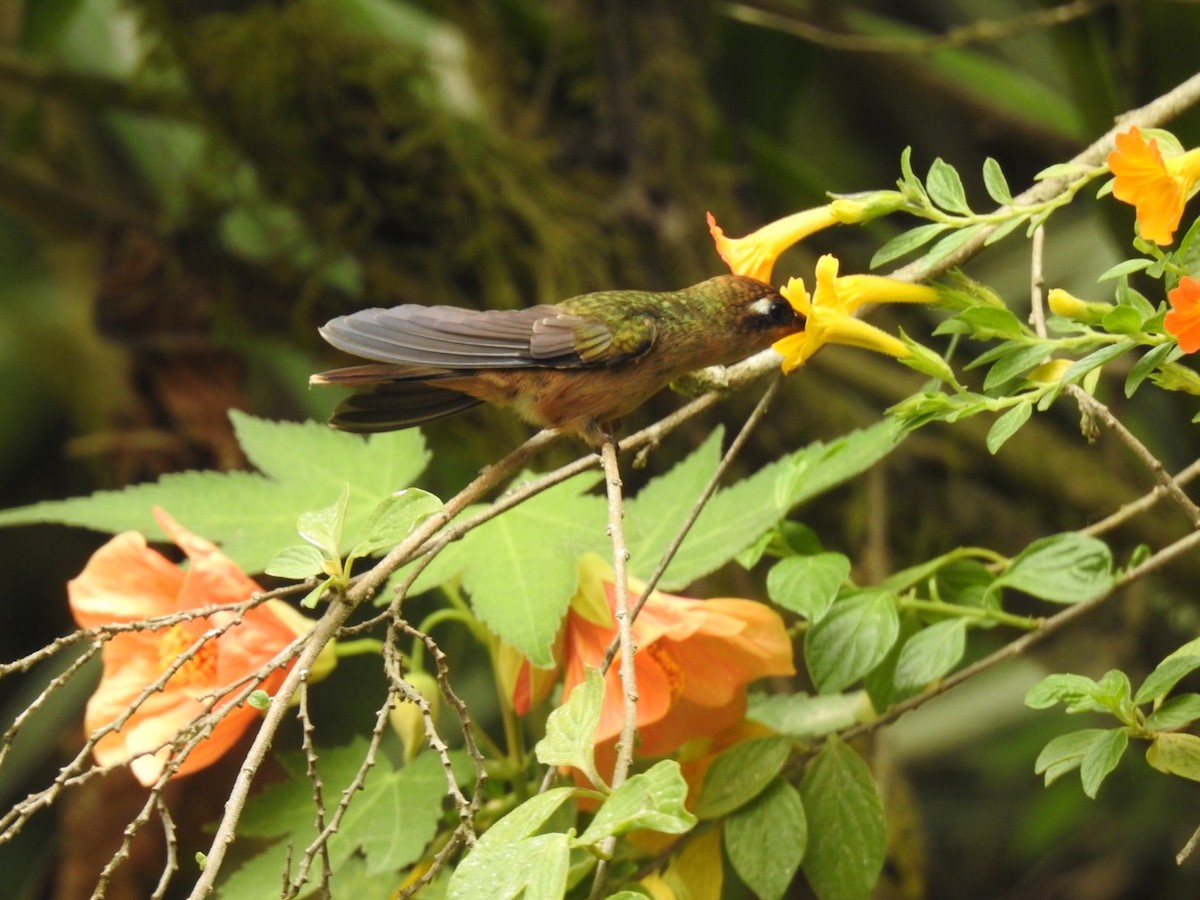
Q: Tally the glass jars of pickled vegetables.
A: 0